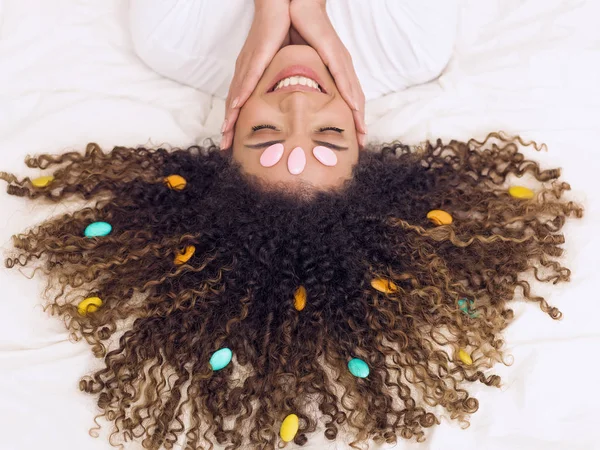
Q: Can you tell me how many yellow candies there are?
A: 5